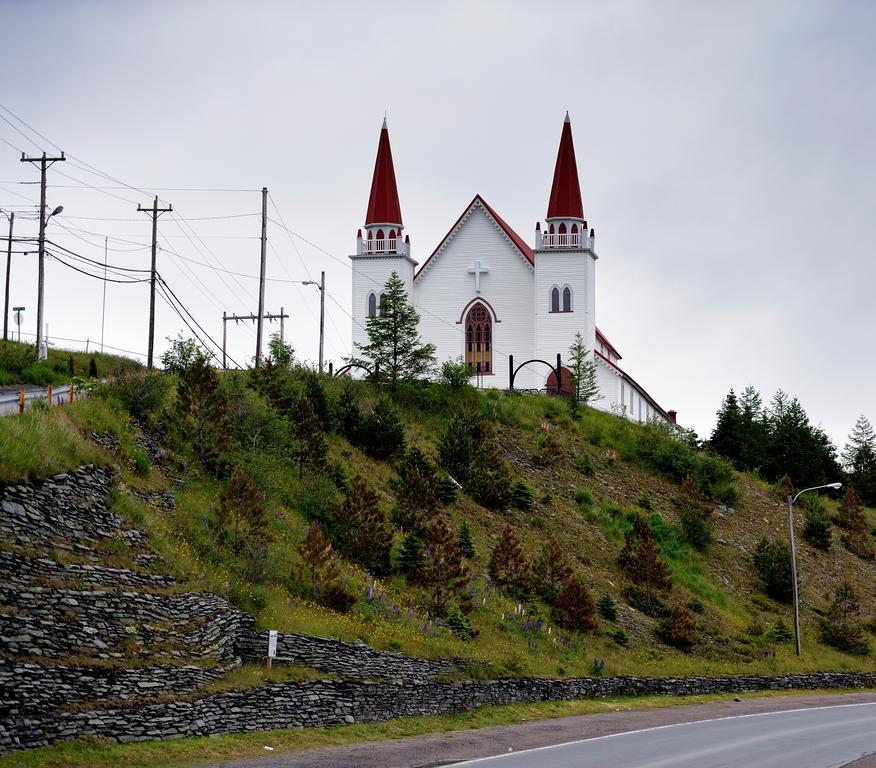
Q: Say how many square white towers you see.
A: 2